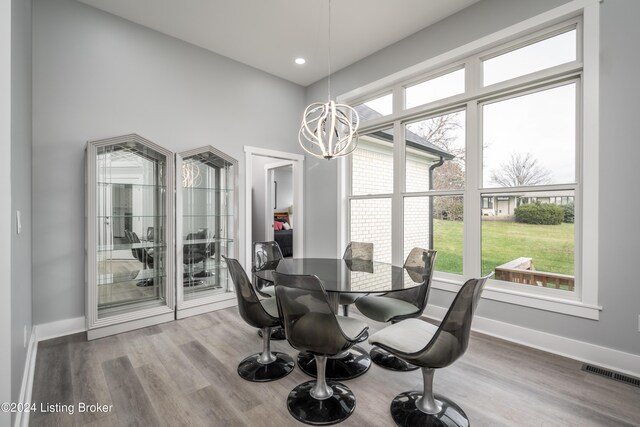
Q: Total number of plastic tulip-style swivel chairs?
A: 6